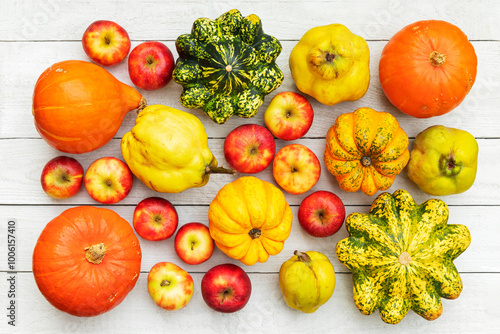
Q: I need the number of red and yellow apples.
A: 12